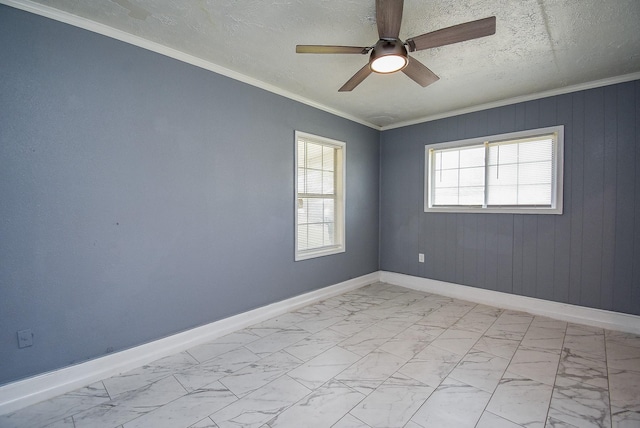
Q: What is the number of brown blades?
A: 5